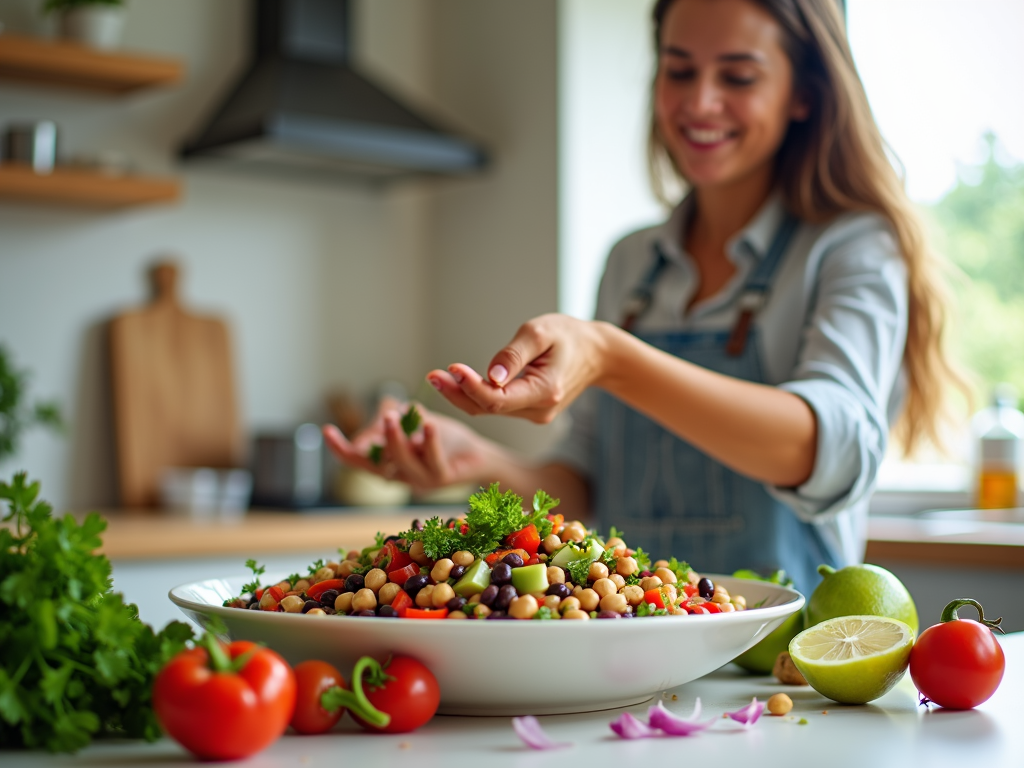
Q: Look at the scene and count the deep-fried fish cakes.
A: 0